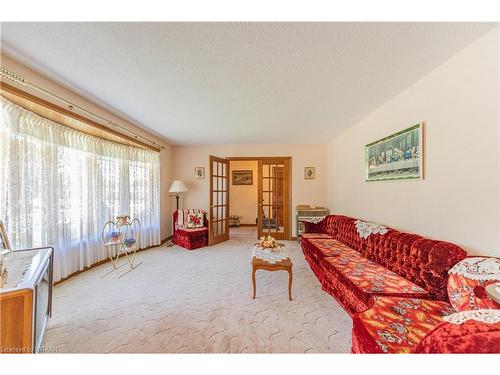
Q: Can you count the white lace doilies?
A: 5